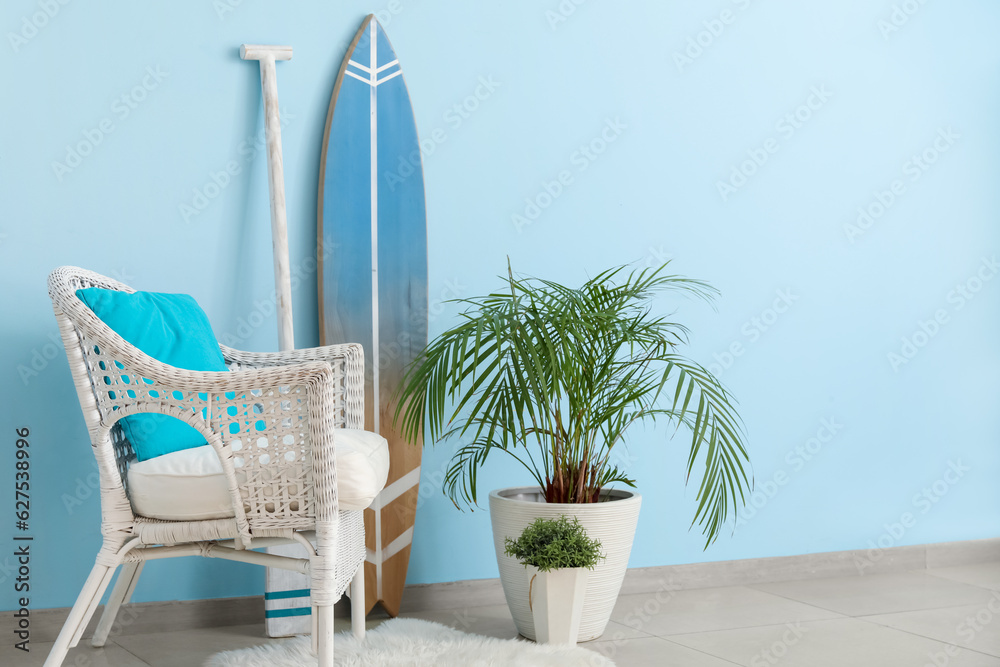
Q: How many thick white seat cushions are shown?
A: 1